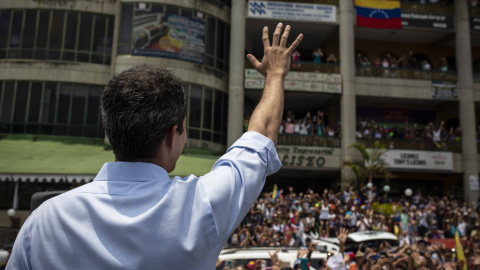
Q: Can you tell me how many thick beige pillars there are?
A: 3